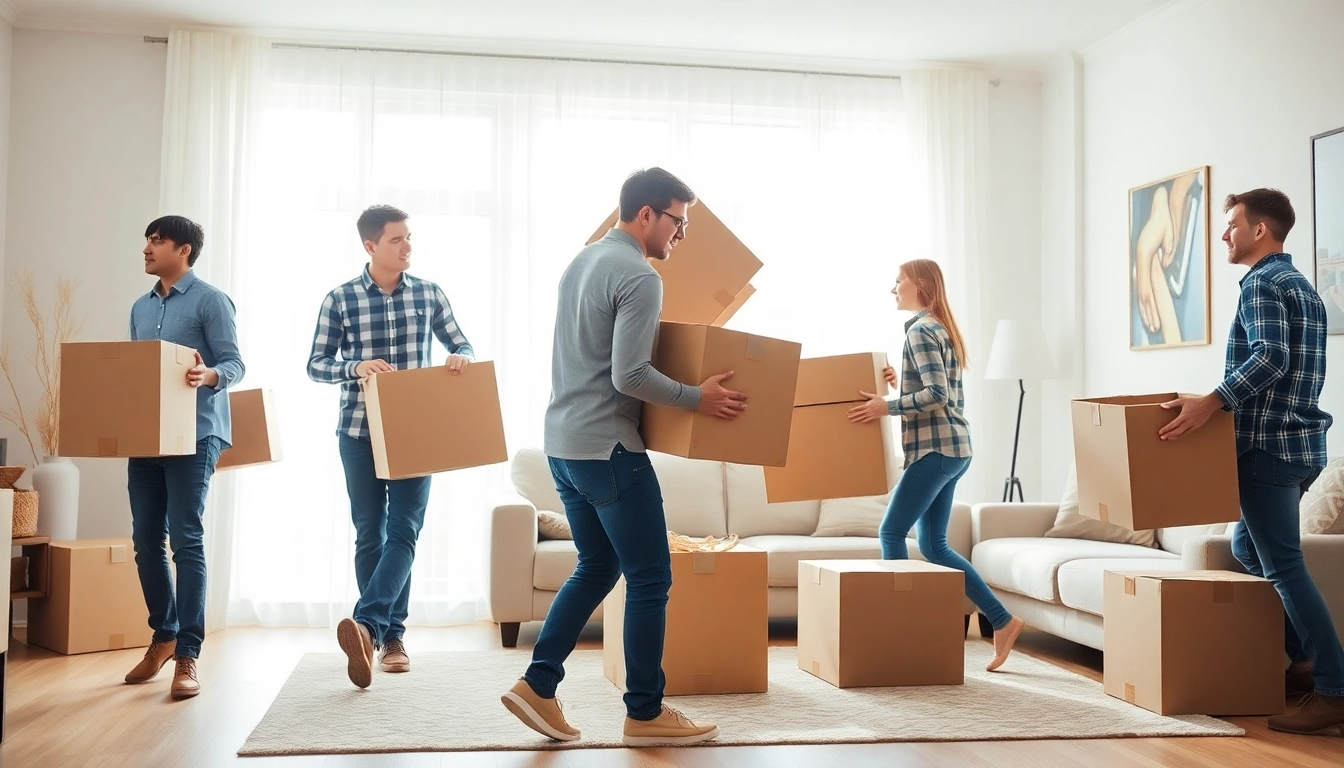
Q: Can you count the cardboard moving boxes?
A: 11